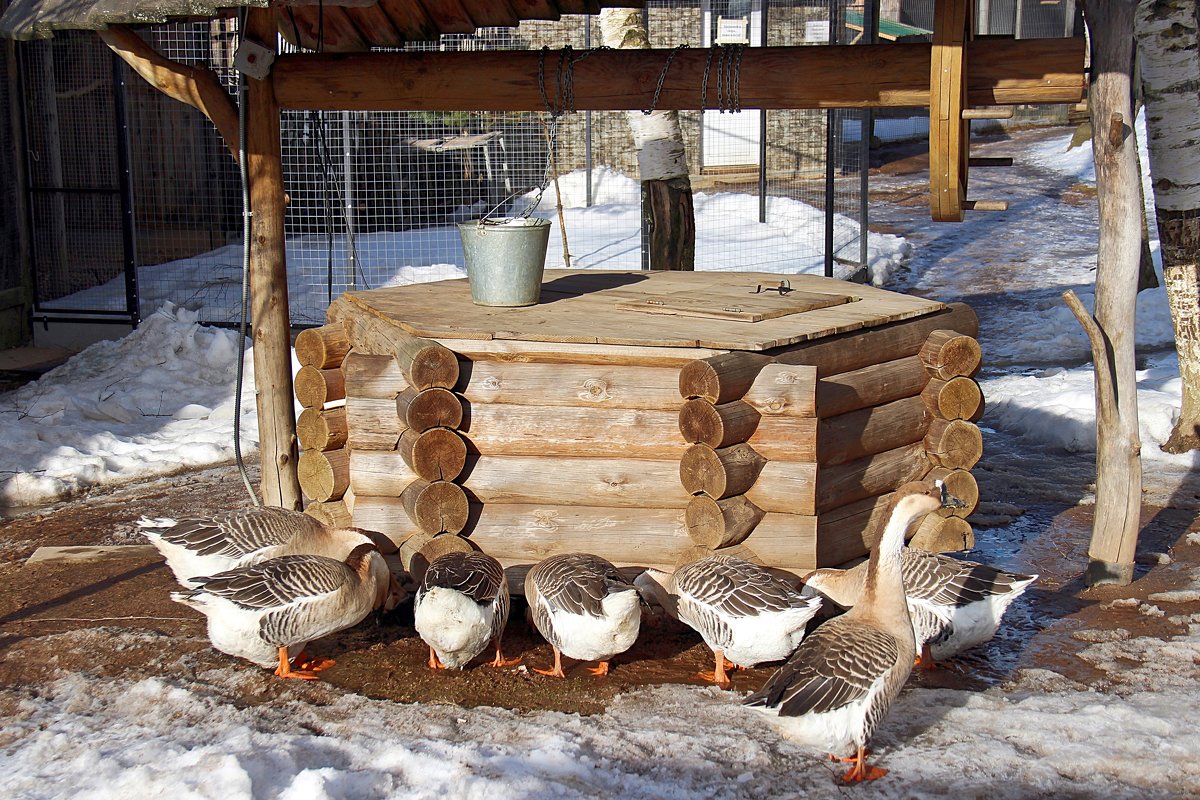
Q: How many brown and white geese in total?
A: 7